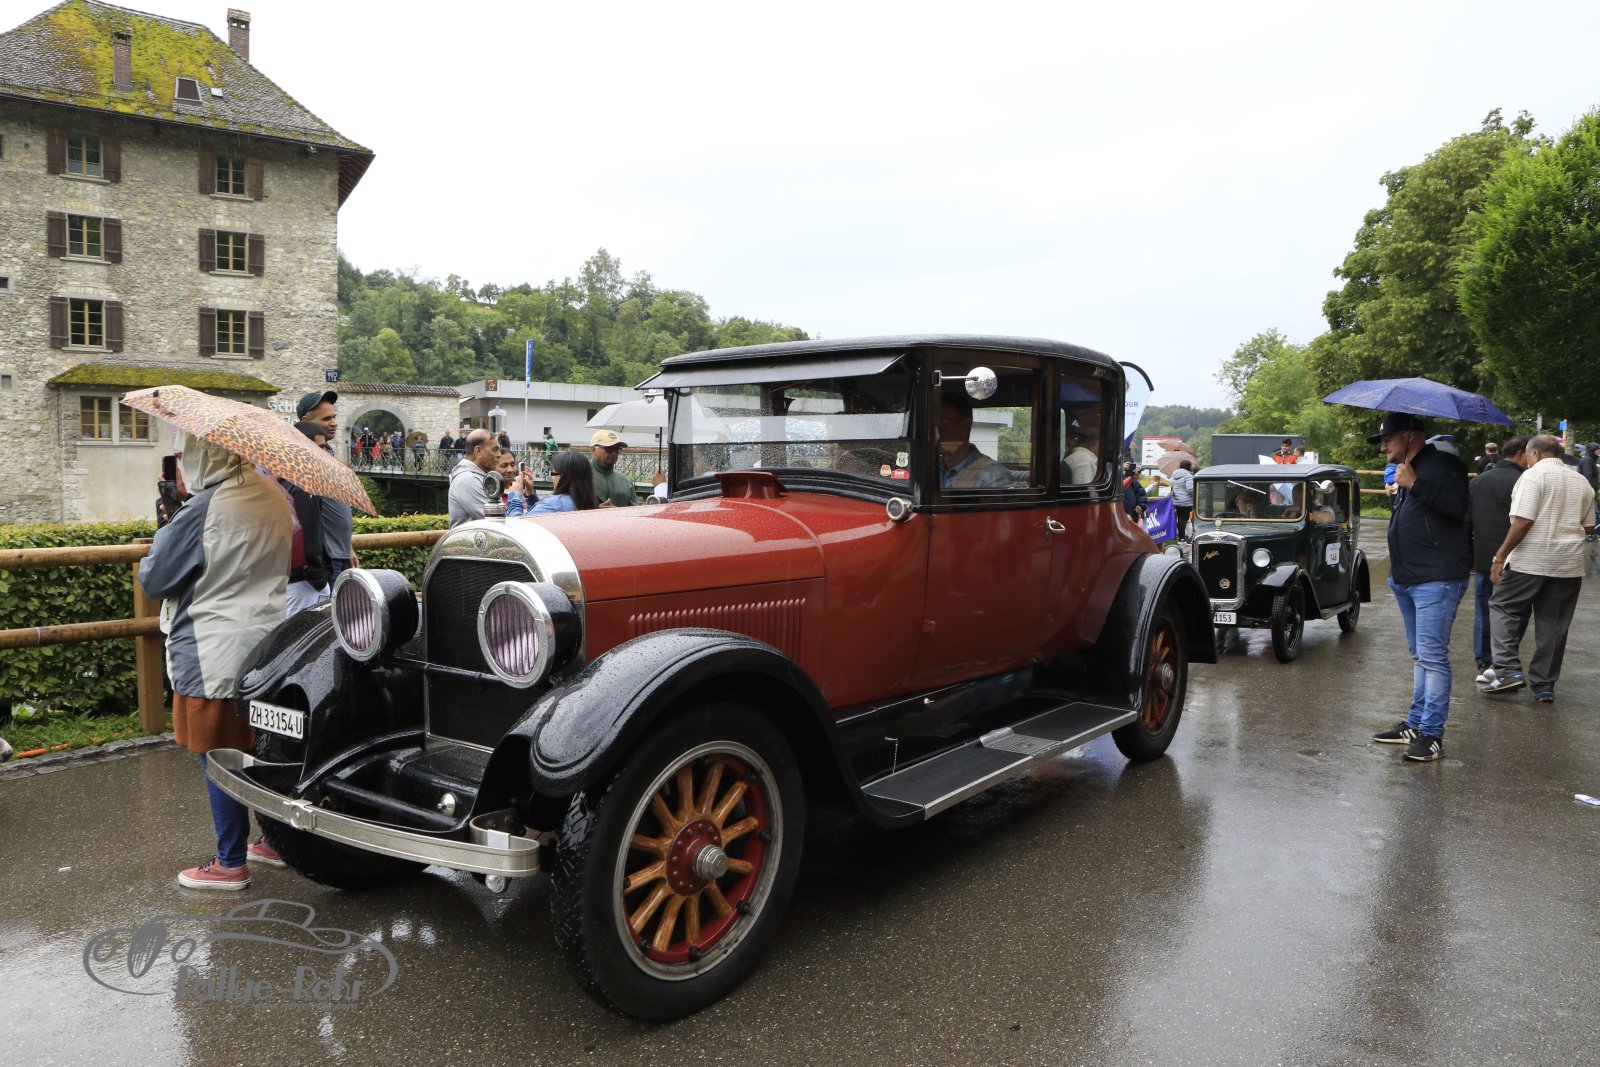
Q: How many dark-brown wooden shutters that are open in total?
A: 12